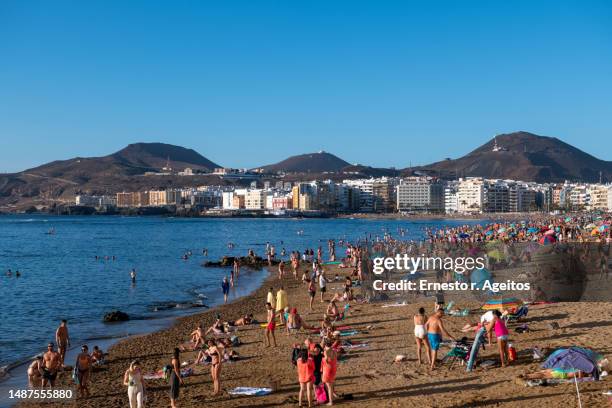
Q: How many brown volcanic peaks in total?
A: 3